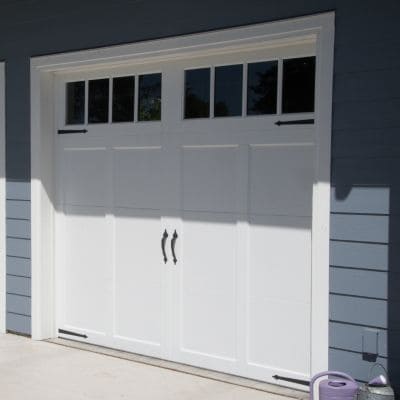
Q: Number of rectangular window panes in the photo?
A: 8